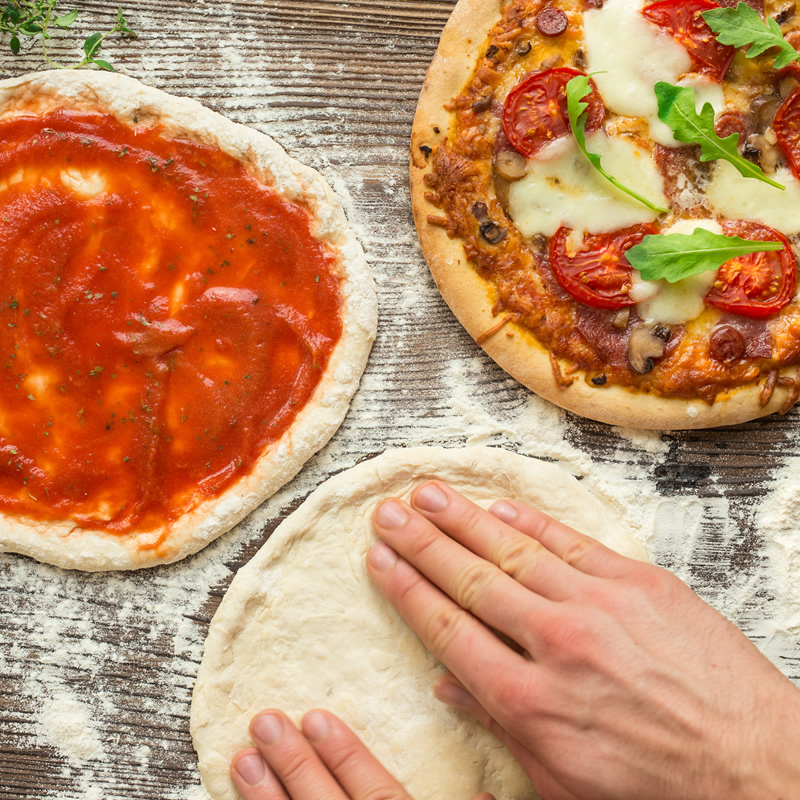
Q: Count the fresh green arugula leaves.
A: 4